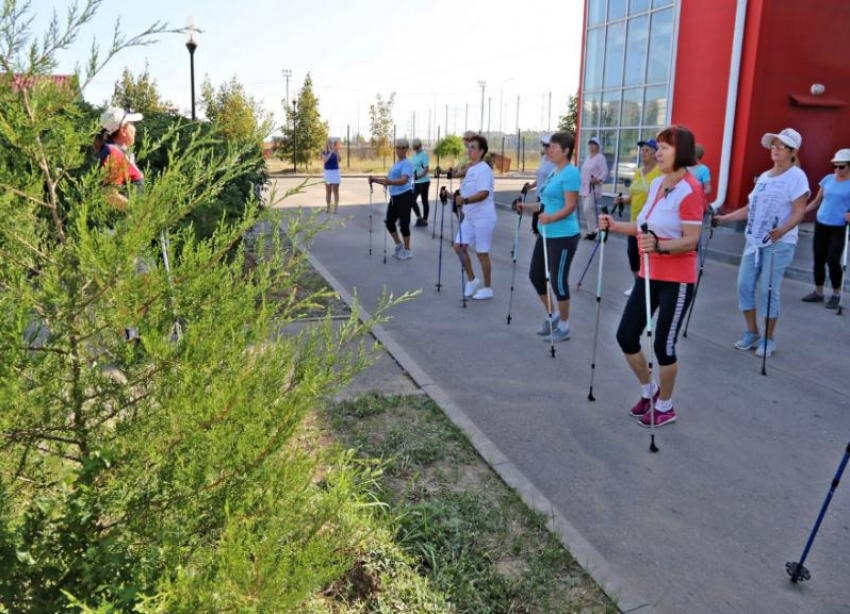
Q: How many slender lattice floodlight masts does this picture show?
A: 2